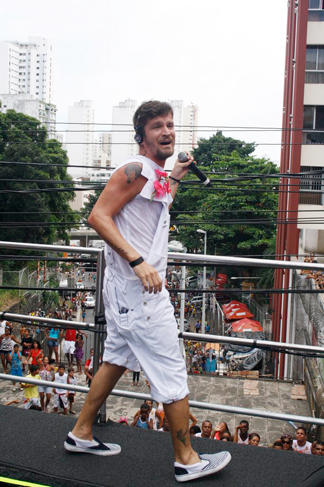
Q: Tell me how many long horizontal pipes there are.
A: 3